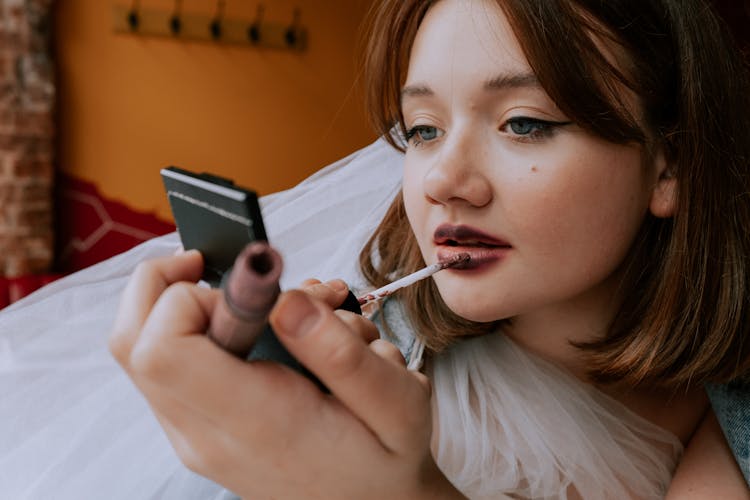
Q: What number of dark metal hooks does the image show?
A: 5